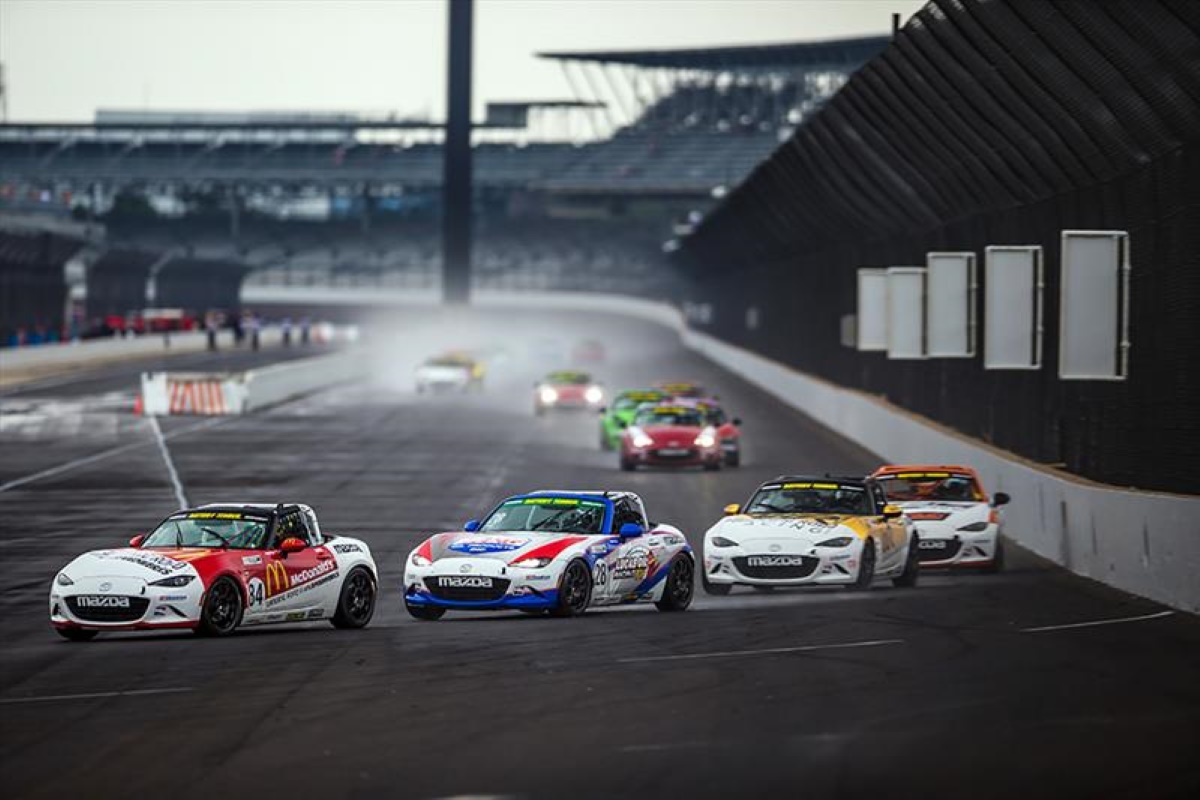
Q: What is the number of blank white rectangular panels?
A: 5